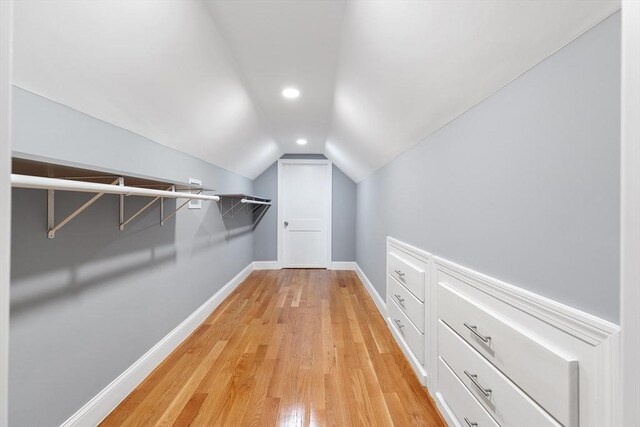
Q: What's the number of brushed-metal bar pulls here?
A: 6